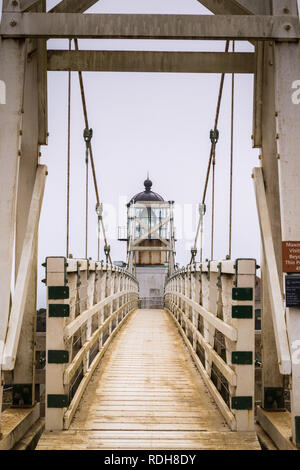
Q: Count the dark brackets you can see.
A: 8